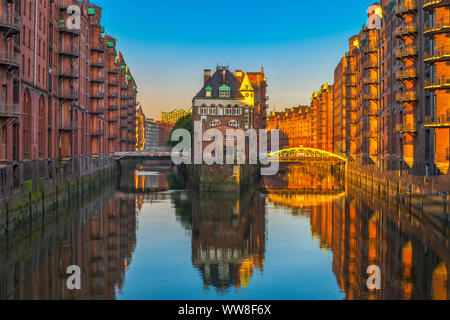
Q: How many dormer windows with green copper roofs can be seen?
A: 2